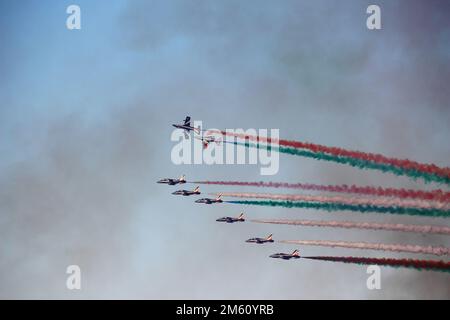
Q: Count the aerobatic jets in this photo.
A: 8